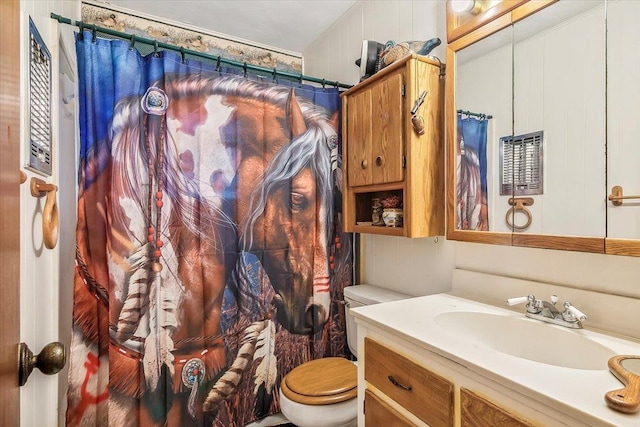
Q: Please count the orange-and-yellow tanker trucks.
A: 0